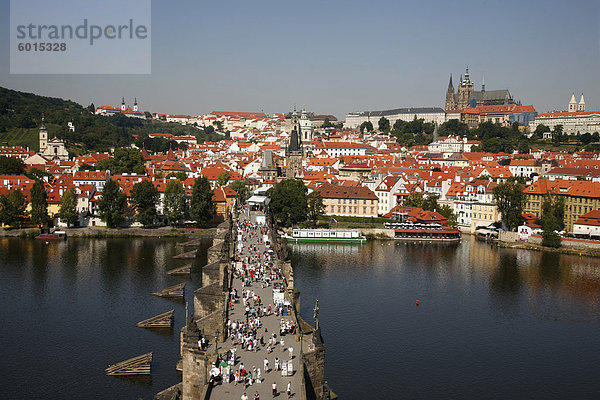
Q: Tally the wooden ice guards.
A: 6